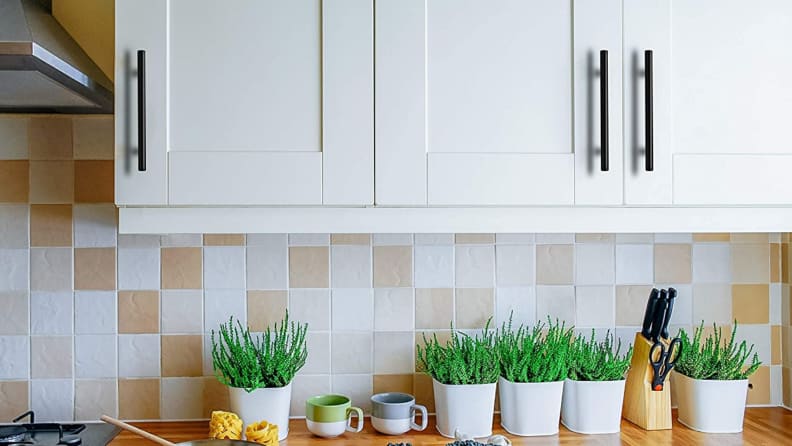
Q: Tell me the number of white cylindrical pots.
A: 5